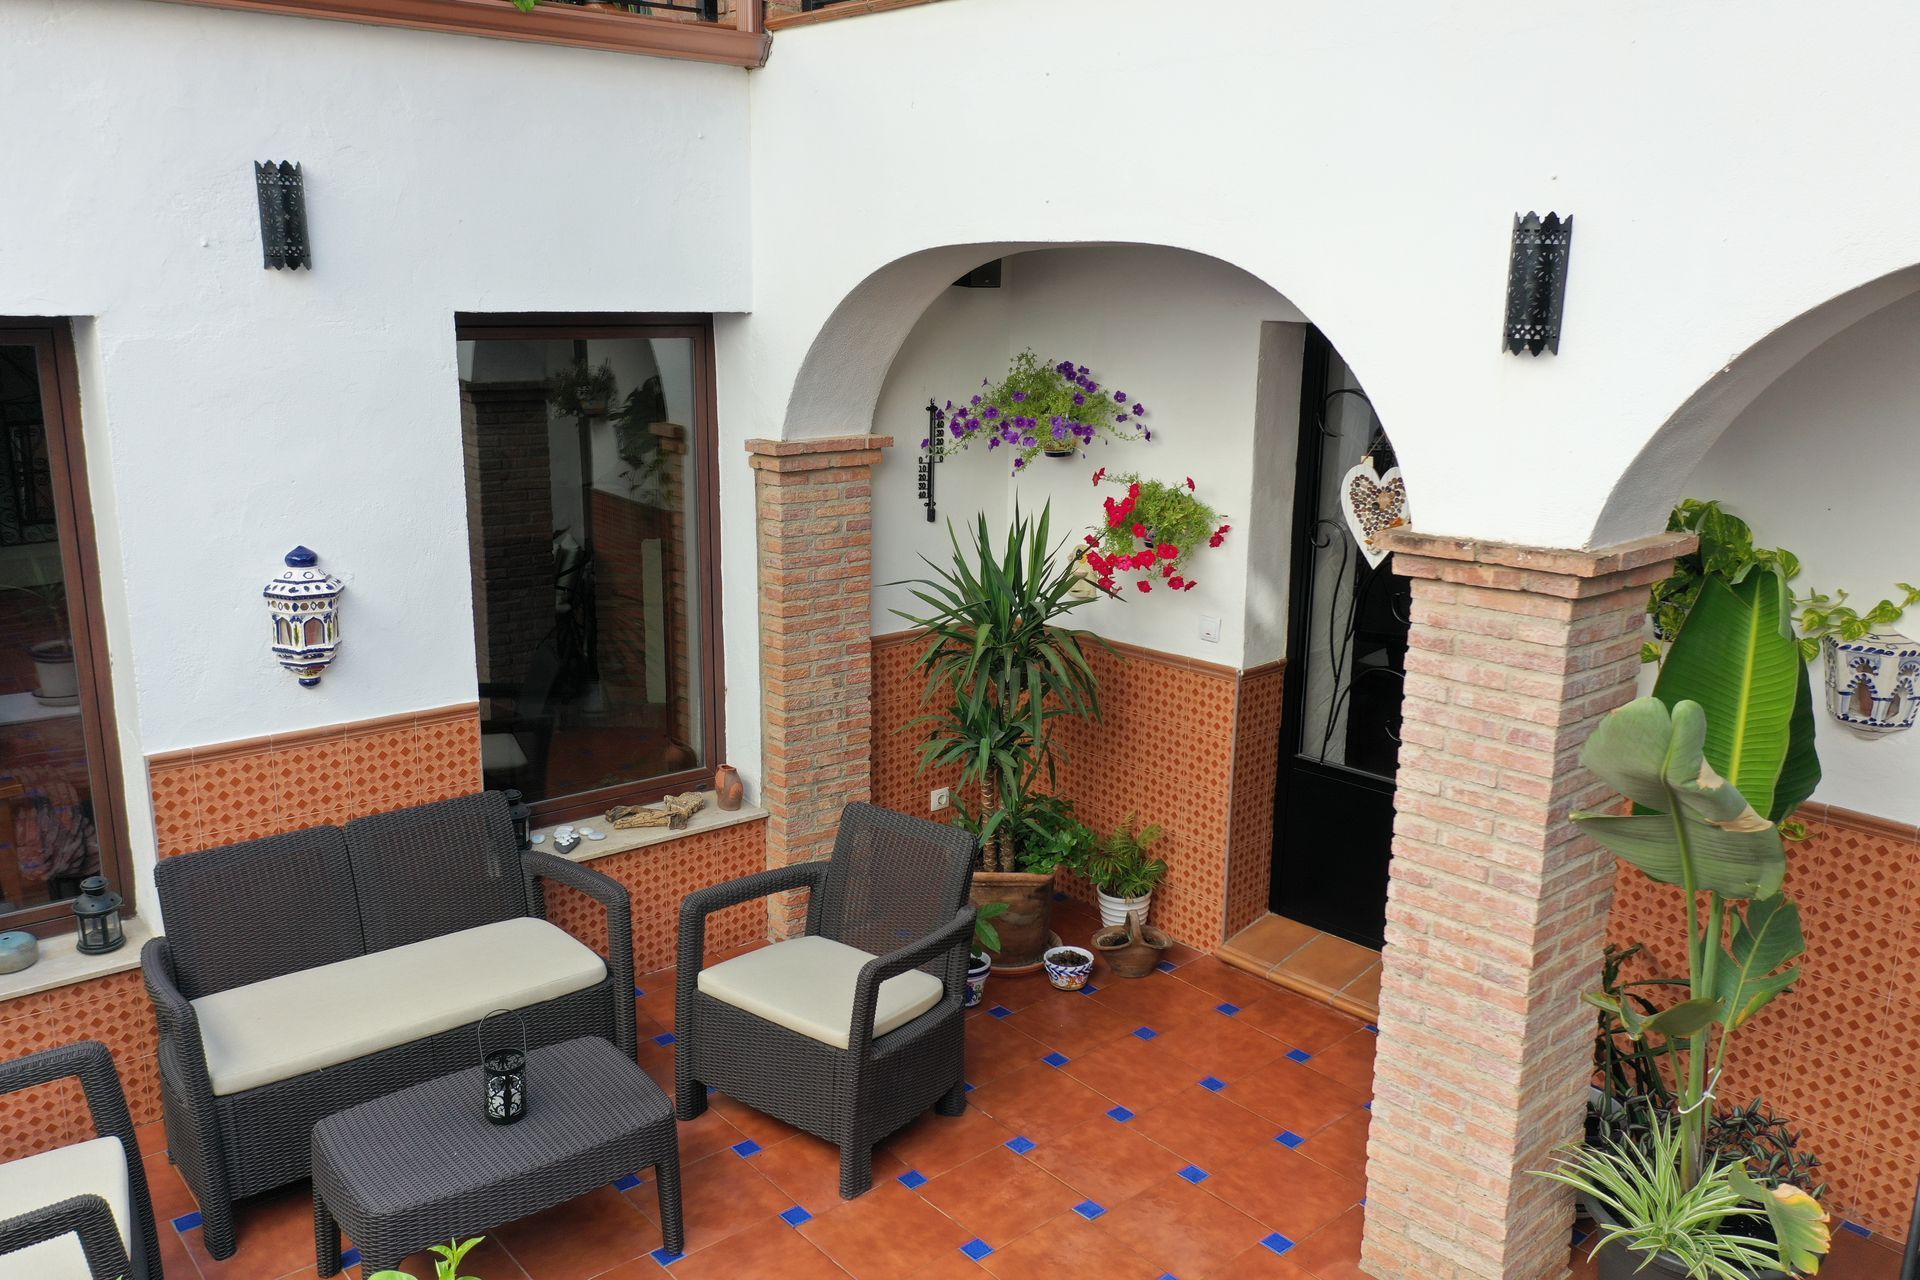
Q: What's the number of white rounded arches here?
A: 2